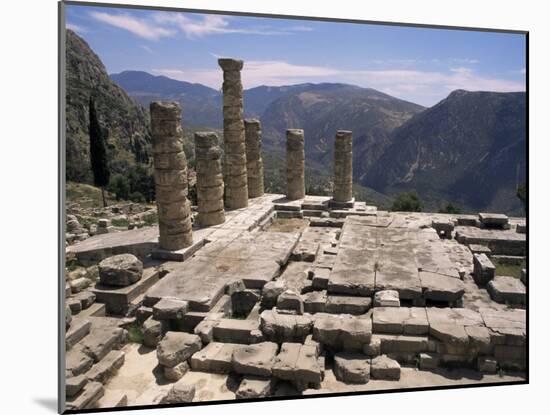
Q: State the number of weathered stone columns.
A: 6